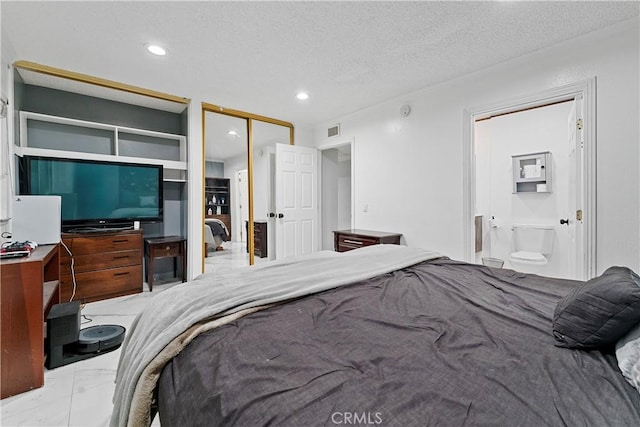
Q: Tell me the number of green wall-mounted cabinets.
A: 0